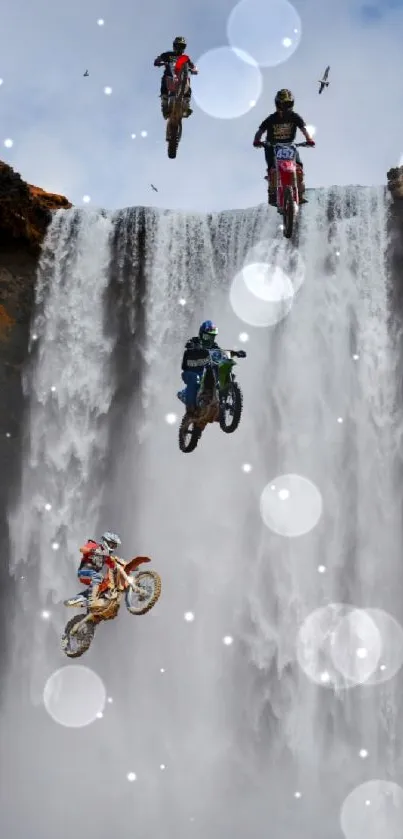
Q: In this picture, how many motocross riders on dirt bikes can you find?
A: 4